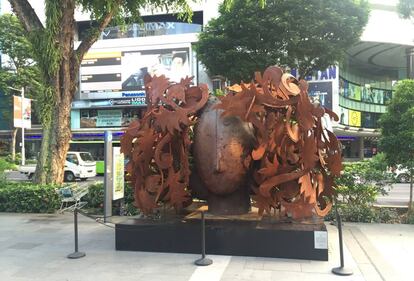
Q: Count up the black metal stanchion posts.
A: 3